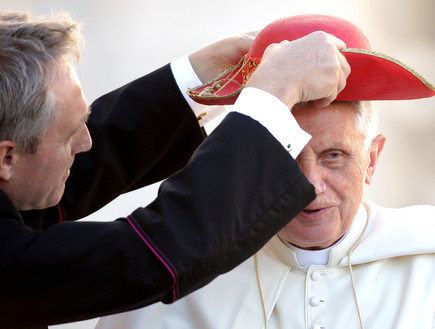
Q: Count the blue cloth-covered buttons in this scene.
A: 0